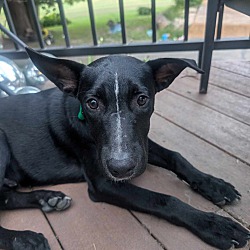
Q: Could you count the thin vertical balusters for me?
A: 8